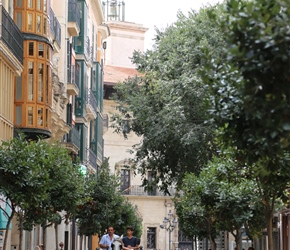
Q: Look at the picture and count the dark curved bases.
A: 2